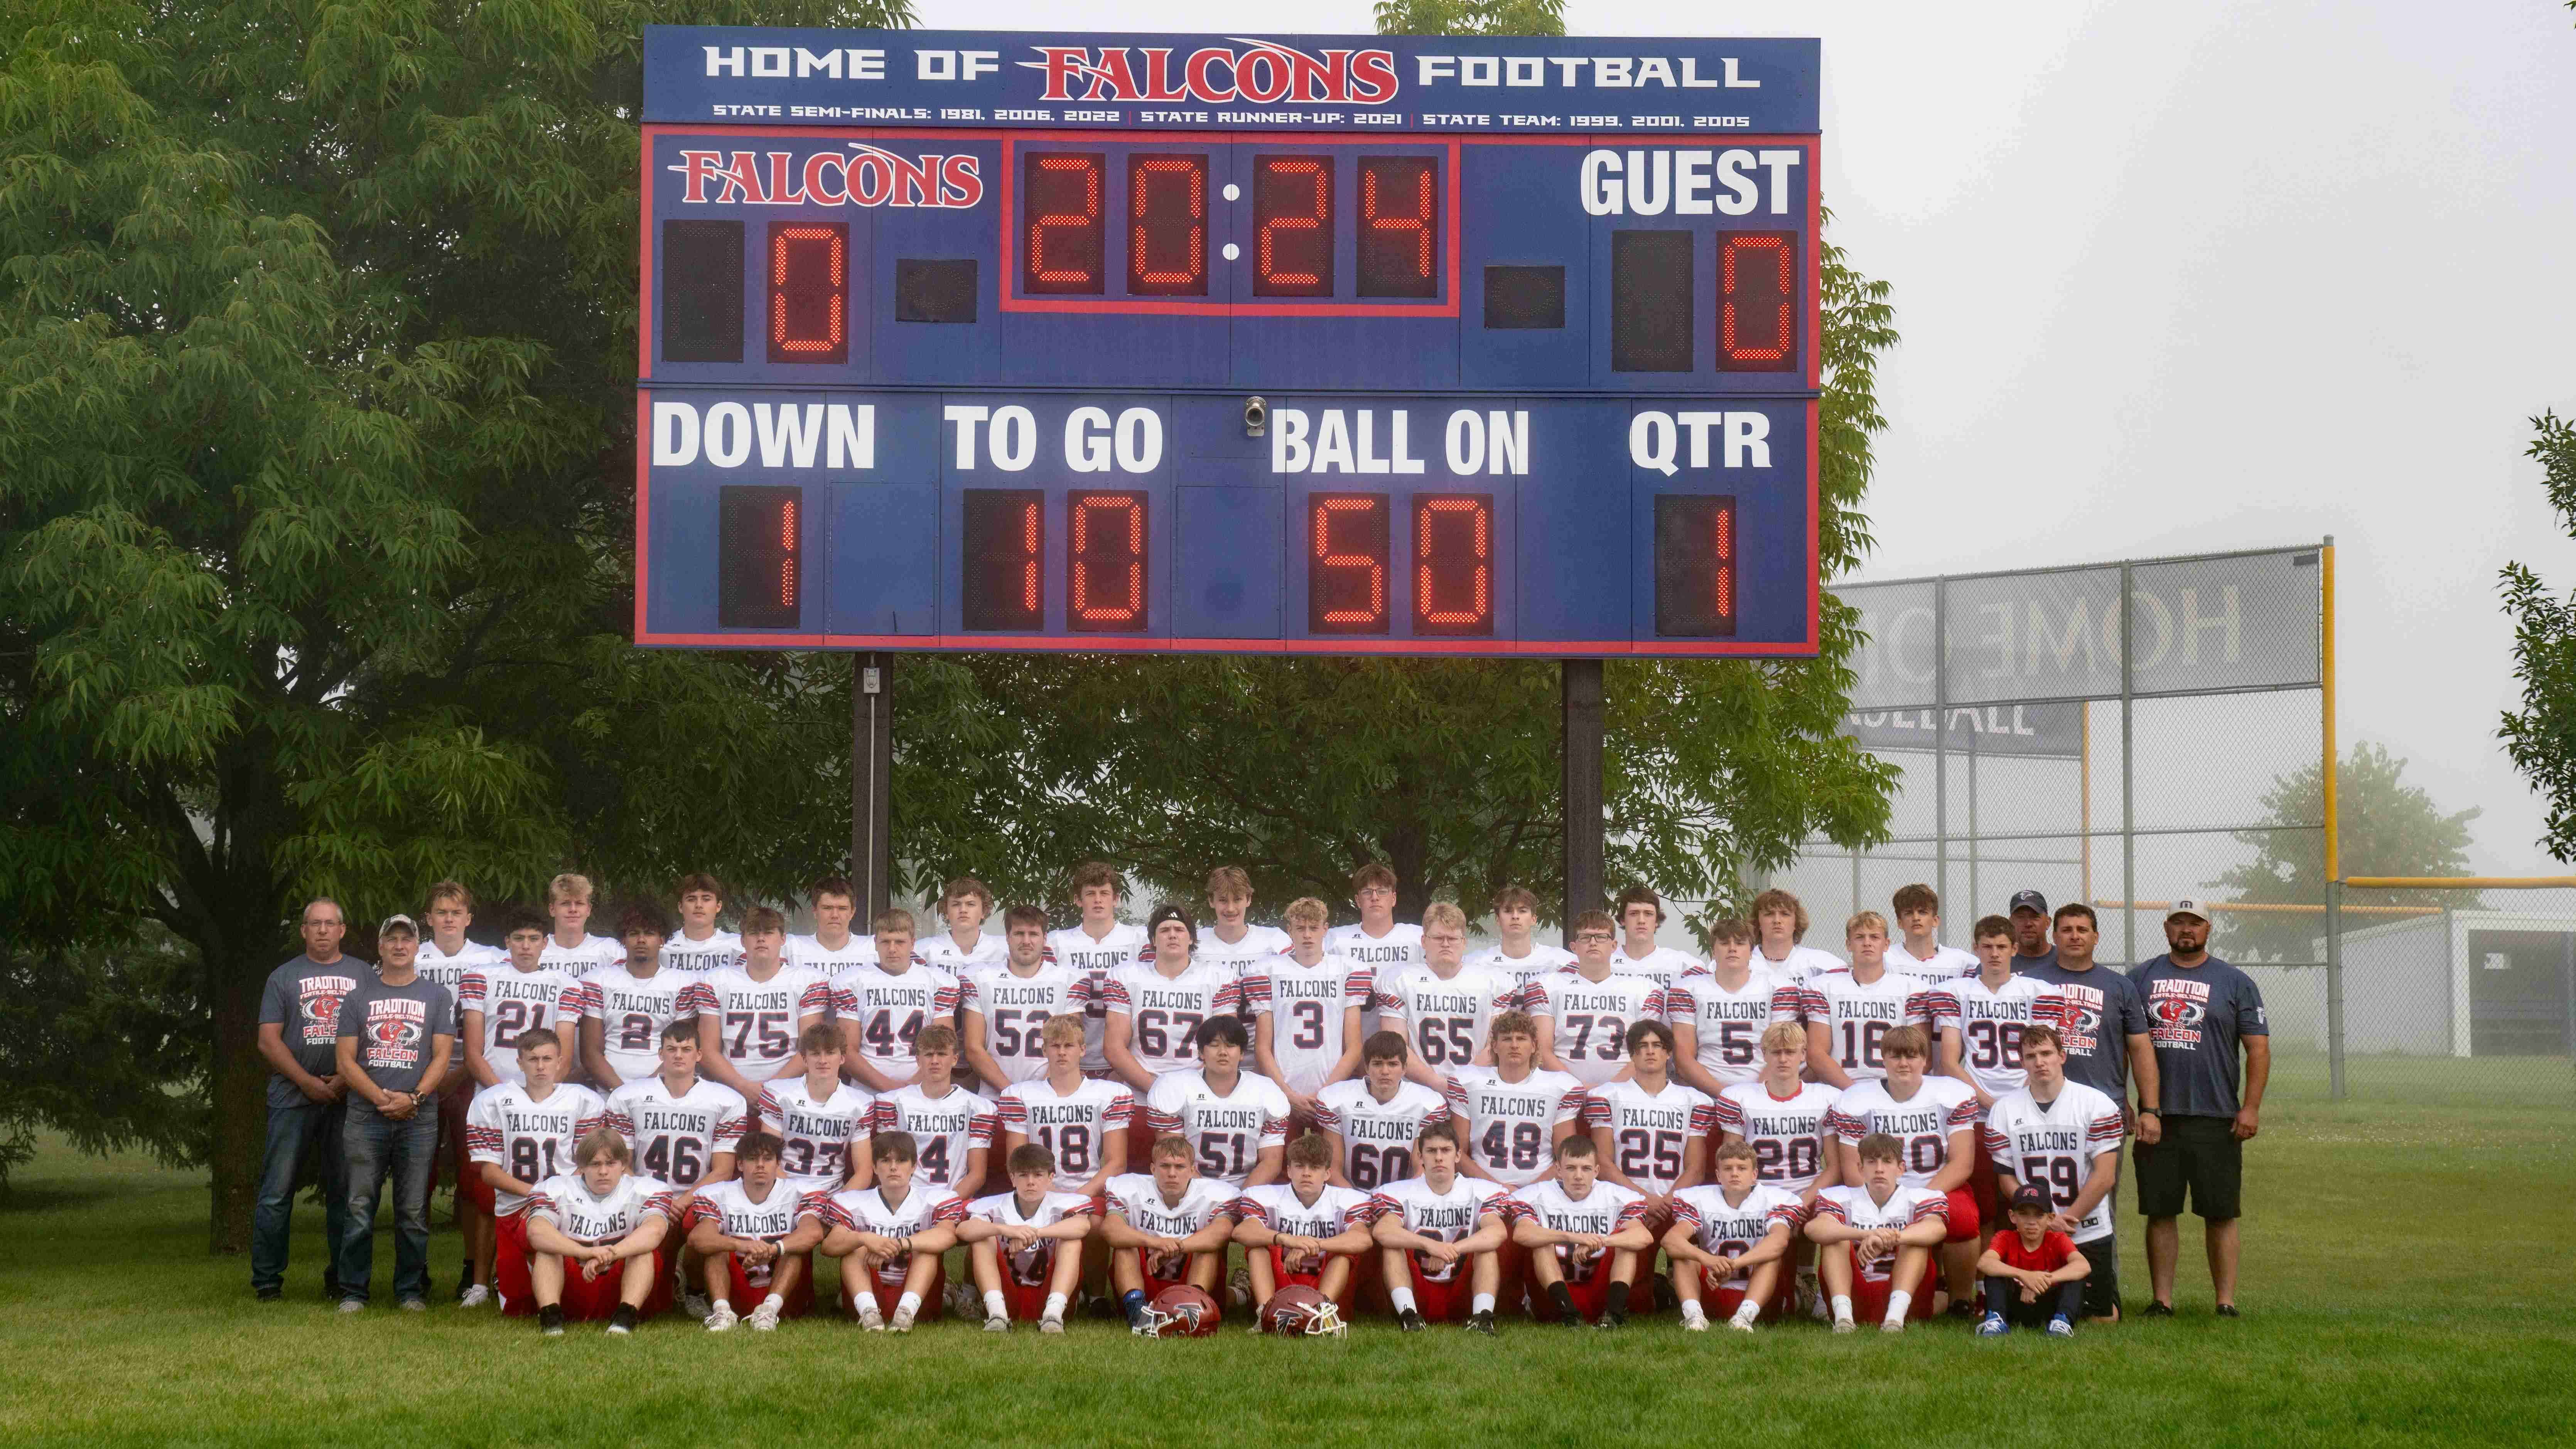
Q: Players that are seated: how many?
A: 10